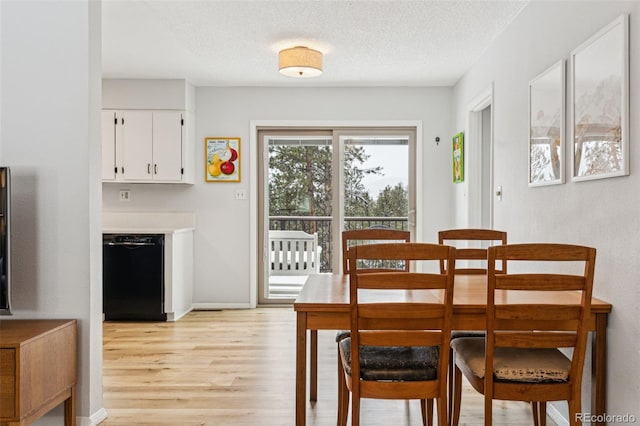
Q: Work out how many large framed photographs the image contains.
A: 2